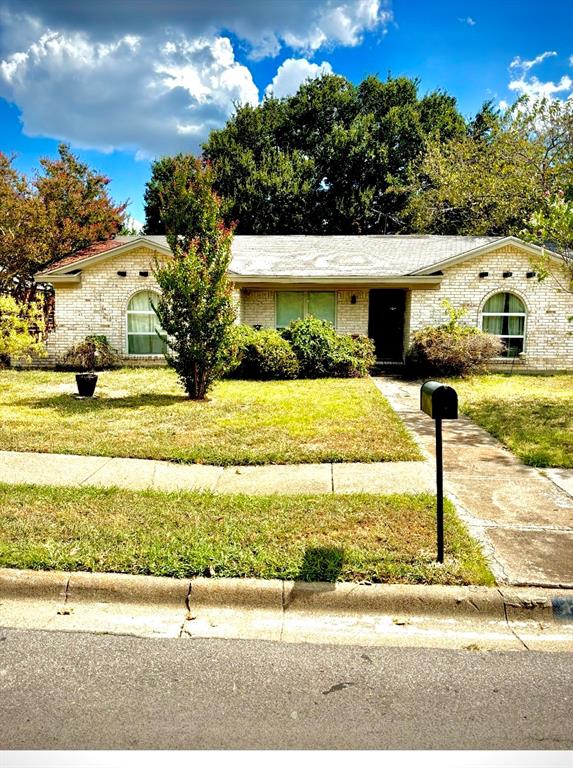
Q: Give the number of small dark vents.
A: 5